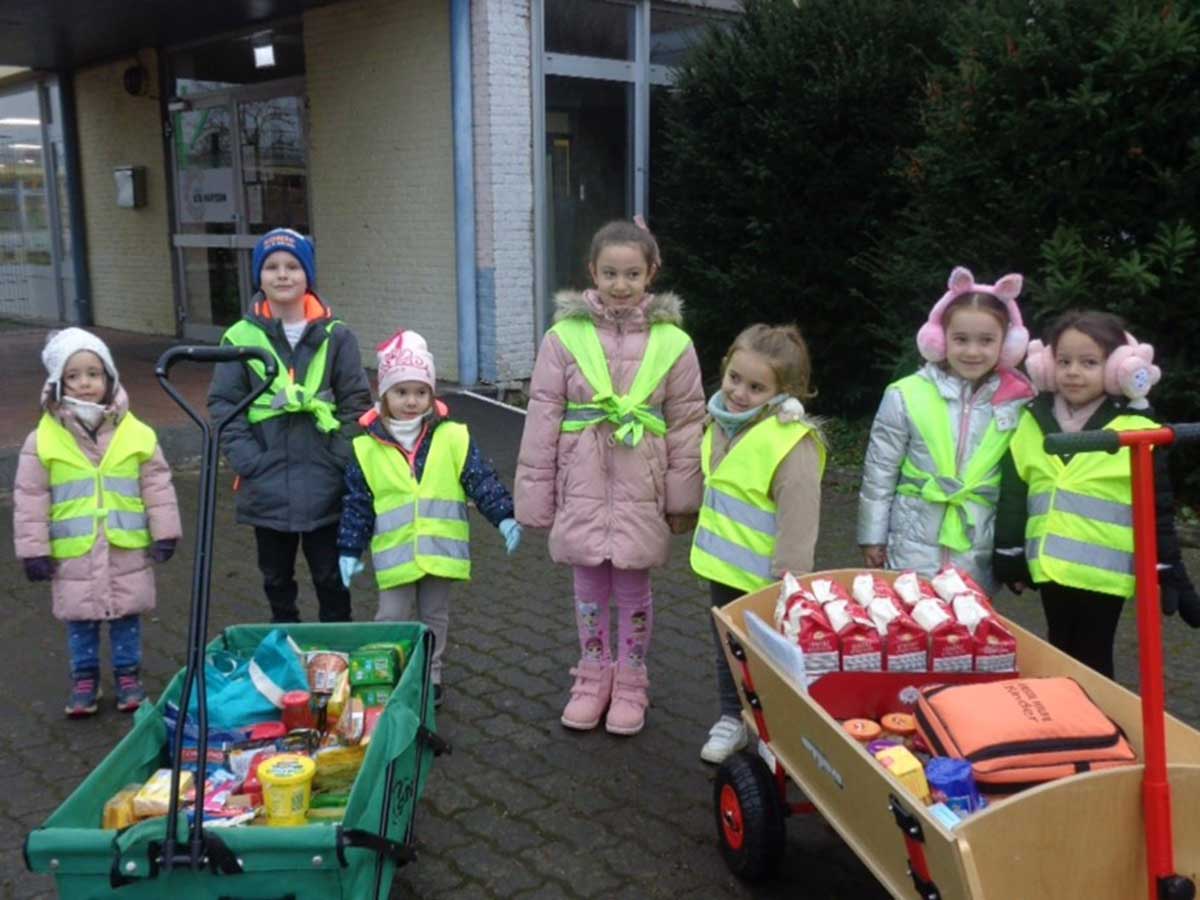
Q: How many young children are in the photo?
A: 7